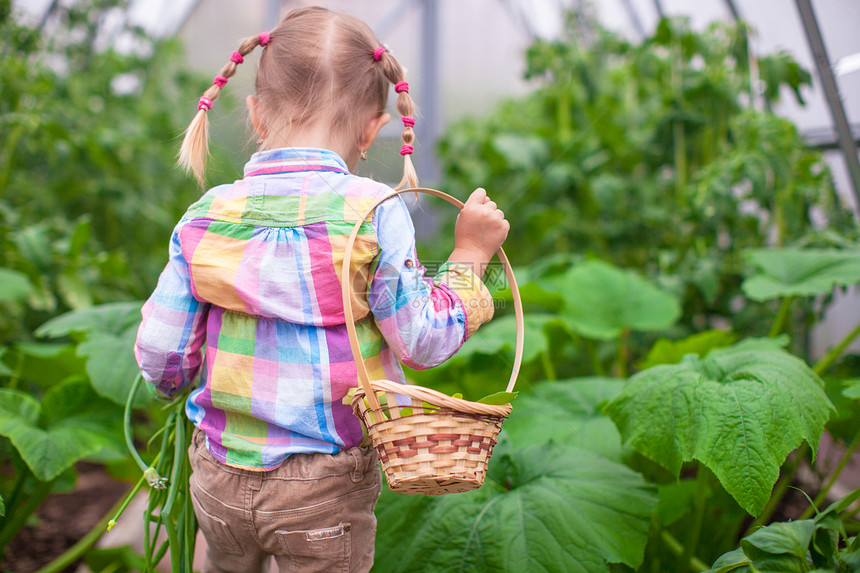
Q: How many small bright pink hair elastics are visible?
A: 8